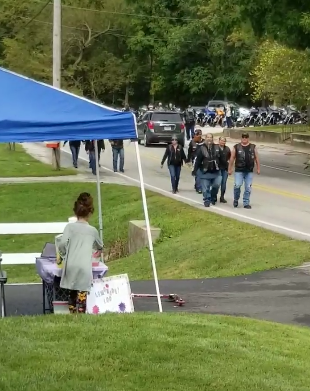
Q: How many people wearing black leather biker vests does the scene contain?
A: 5